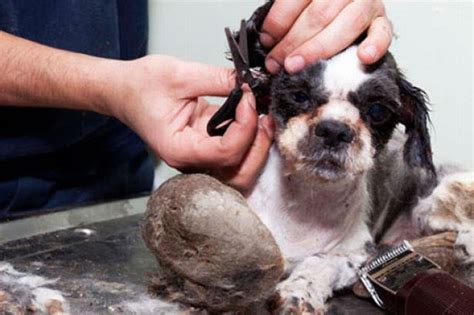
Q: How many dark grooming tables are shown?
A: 1